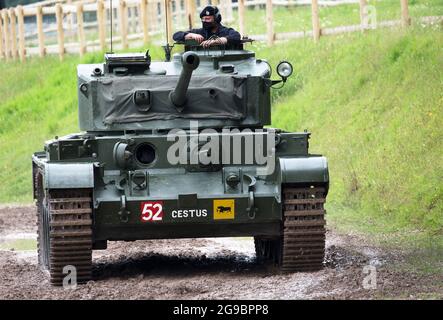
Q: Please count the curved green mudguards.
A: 2